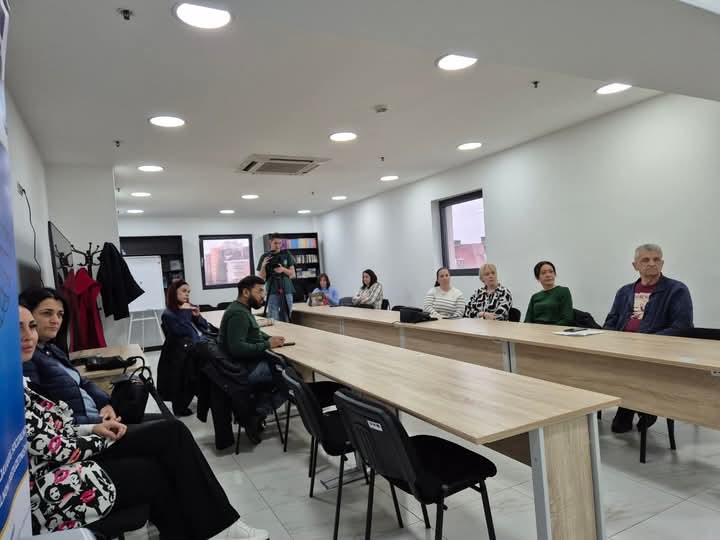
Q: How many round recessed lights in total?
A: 14